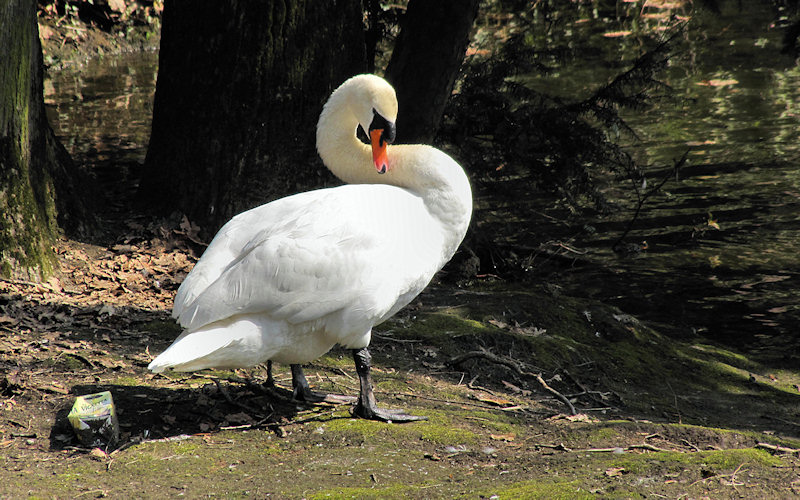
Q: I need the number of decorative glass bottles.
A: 0